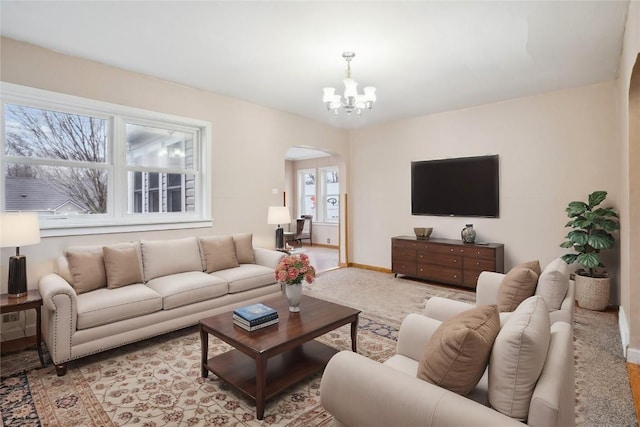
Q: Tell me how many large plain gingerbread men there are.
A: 0